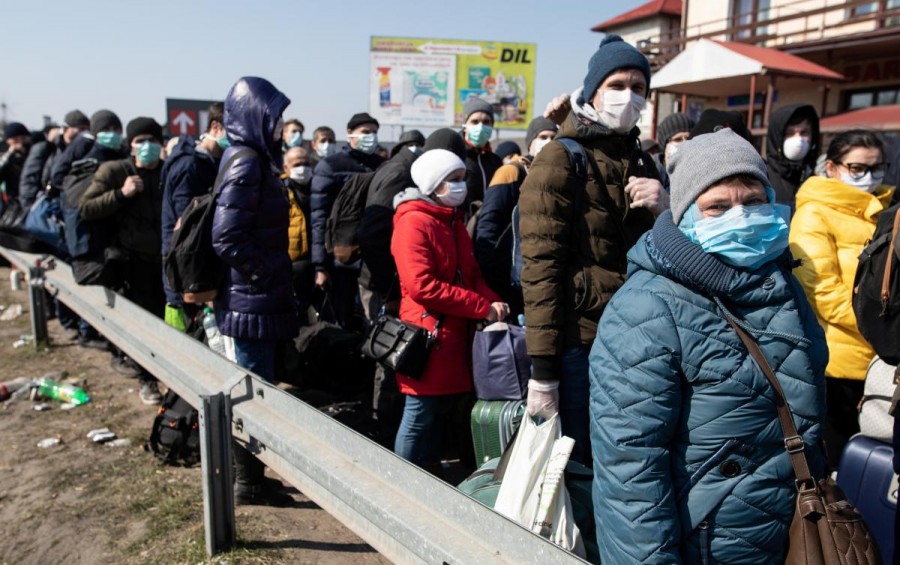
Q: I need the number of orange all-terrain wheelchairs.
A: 0